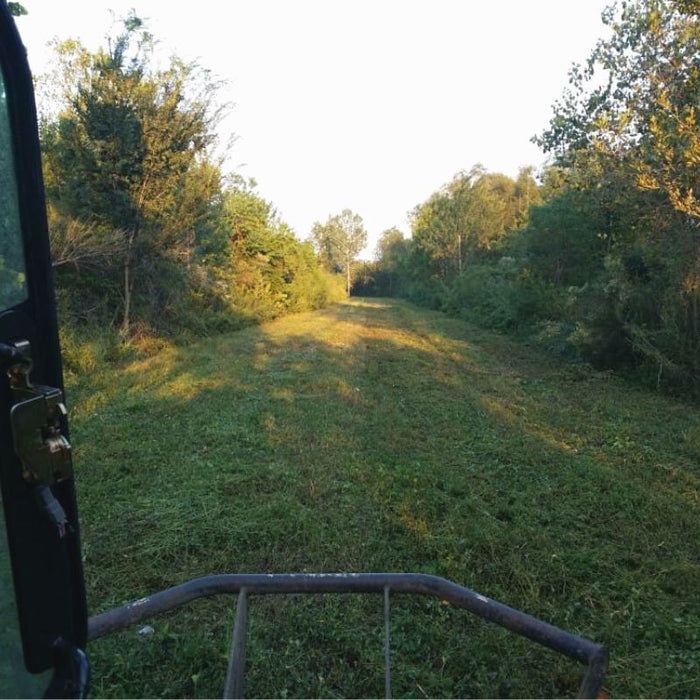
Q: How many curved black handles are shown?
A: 1